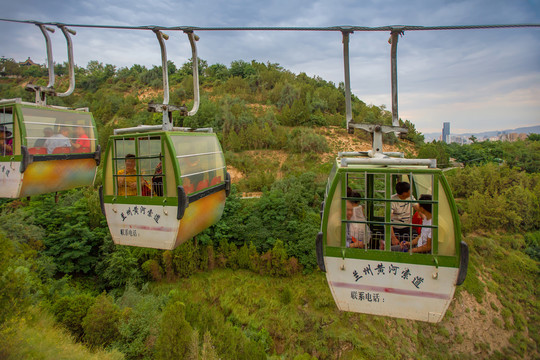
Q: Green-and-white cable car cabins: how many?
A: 3